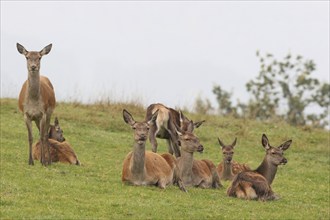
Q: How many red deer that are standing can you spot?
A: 2